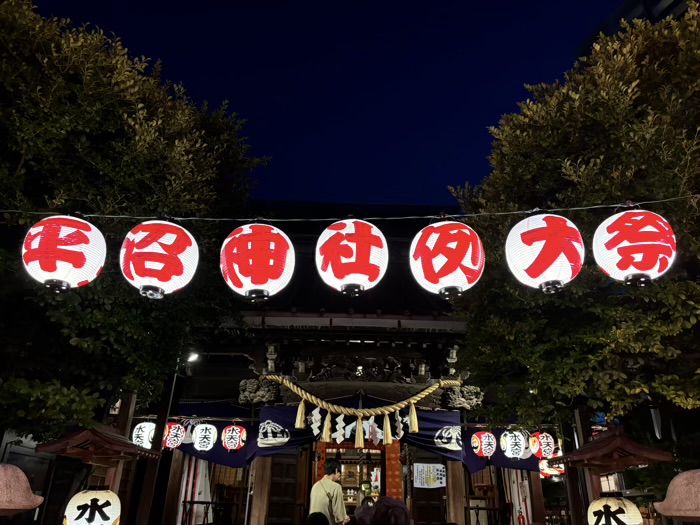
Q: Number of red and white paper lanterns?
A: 11